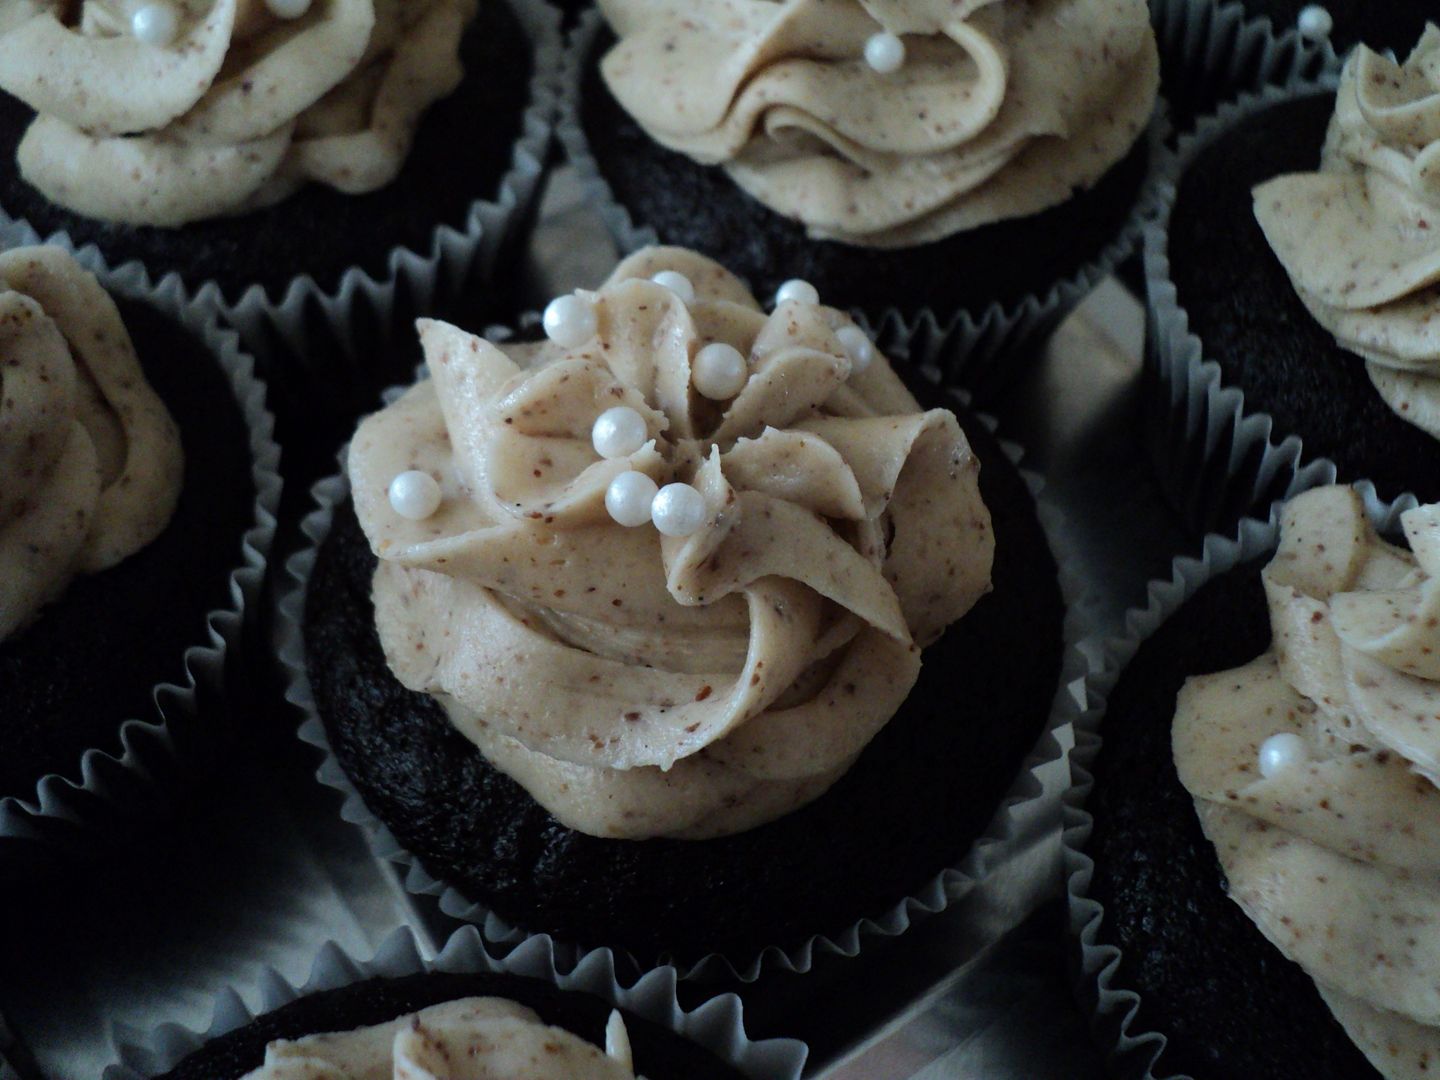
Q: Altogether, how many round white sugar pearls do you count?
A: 14